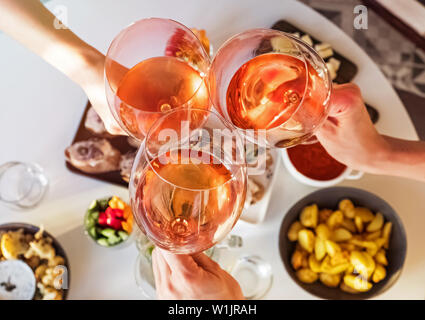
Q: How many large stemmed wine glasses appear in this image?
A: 3